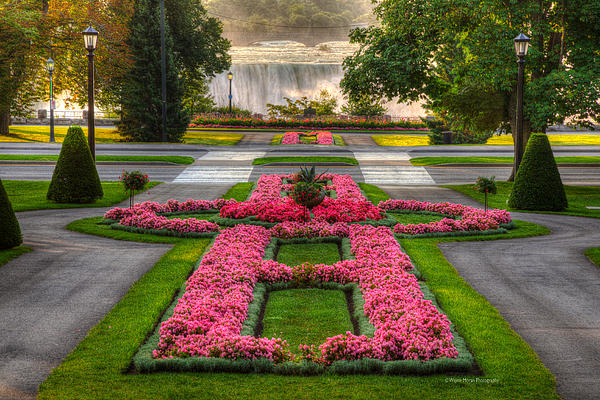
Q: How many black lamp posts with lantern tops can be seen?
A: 4